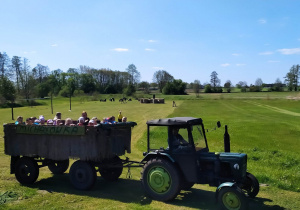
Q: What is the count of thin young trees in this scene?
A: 3